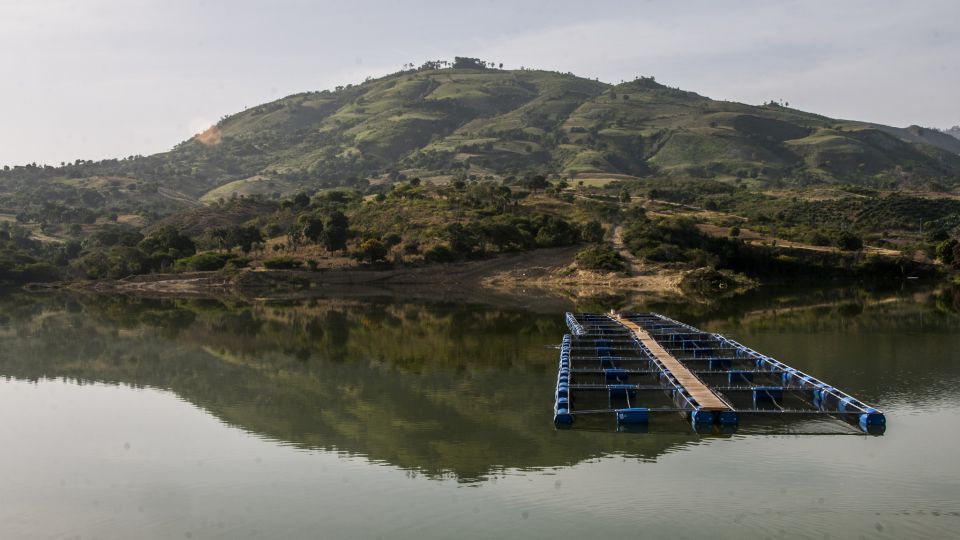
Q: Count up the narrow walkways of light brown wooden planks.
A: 1